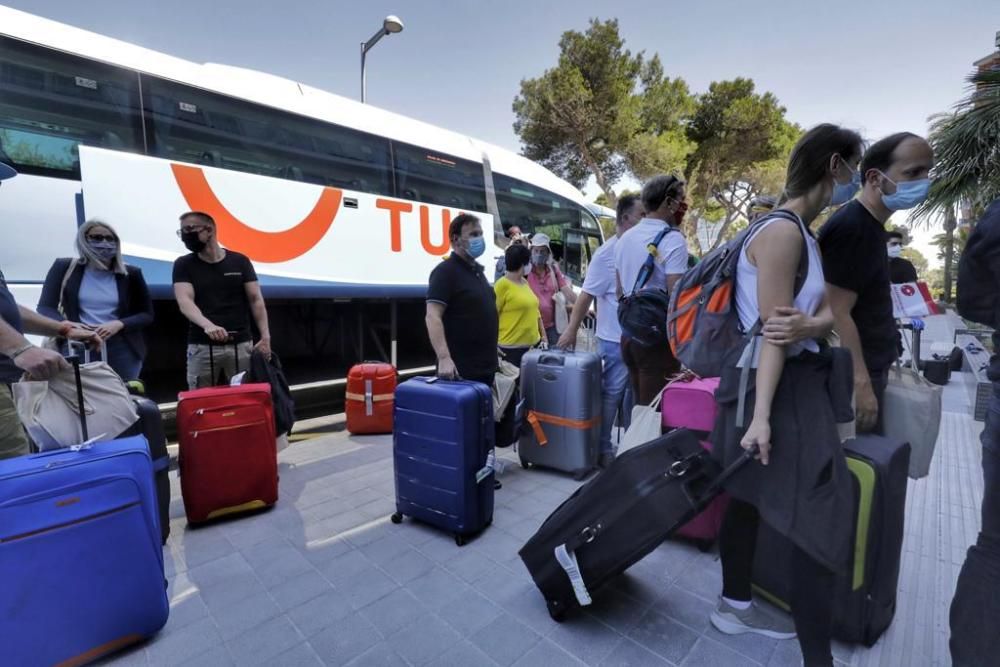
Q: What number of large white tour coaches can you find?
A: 1